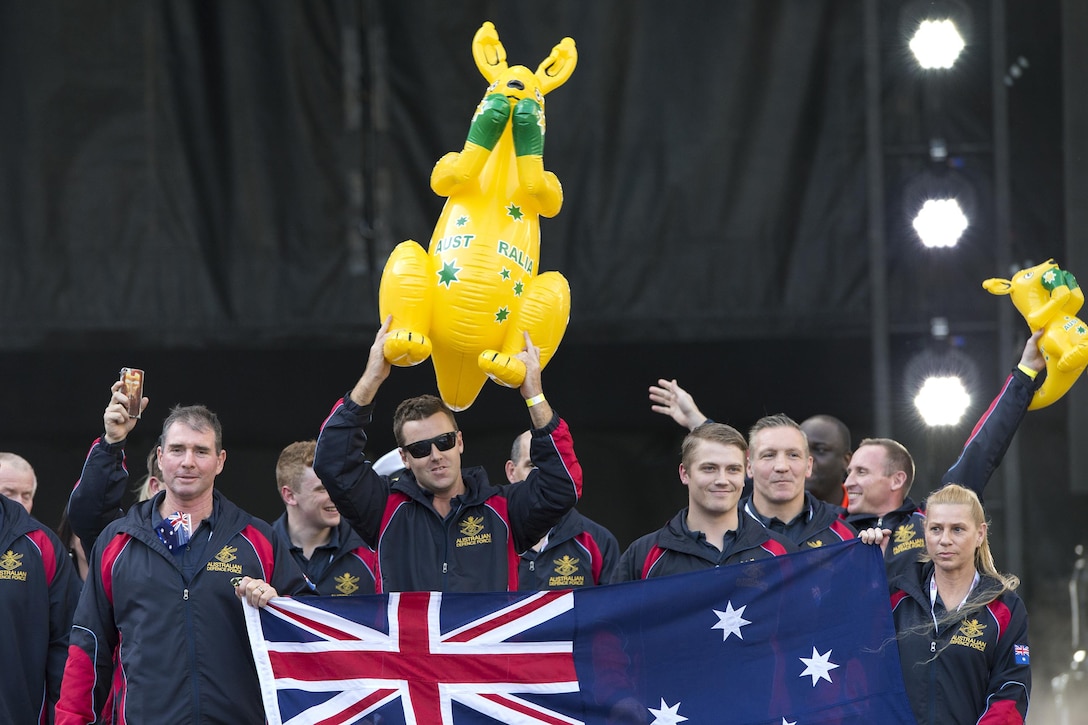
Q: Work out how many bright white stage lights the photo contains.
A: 3